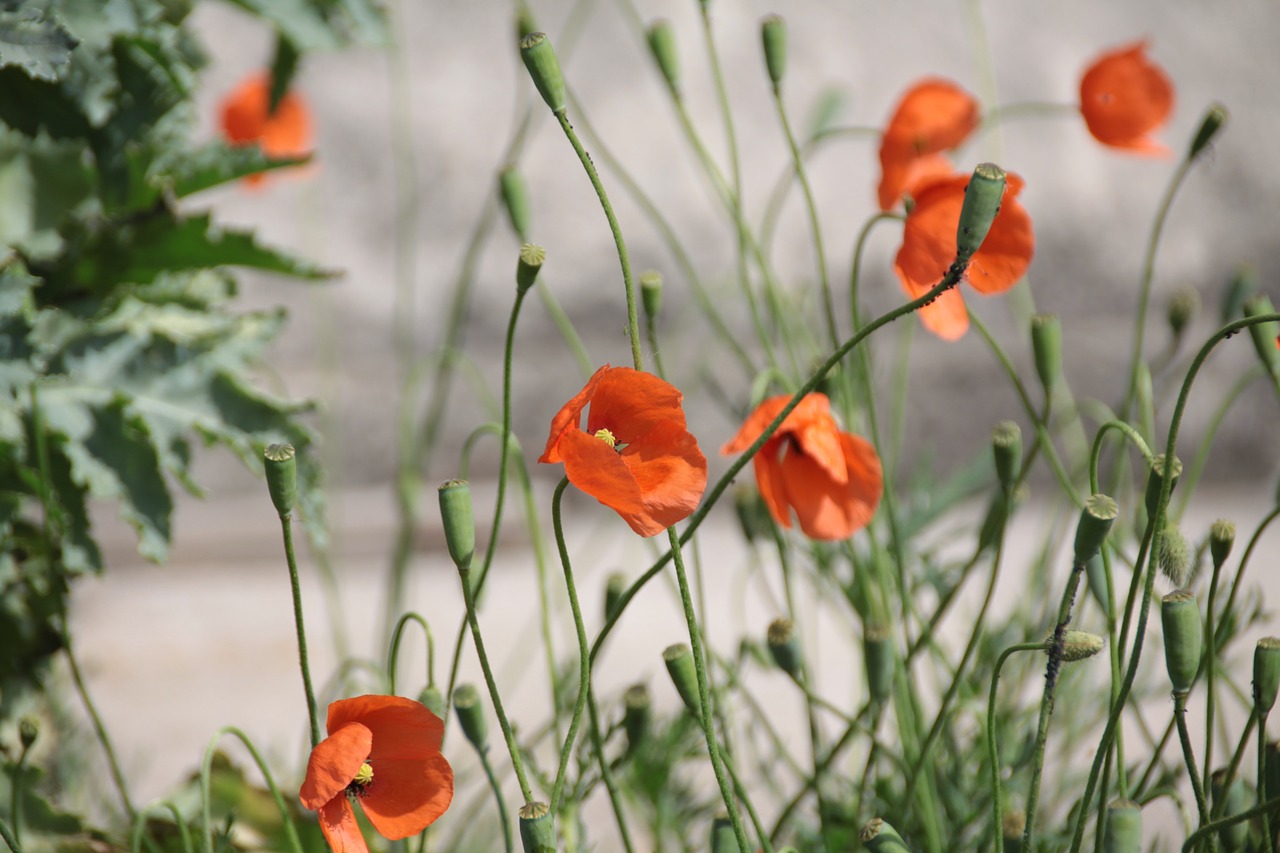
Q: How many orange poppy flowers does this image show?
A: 7